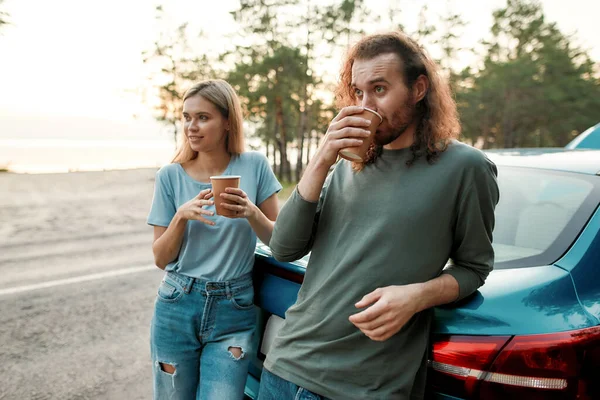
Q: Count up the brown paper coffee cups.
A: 2